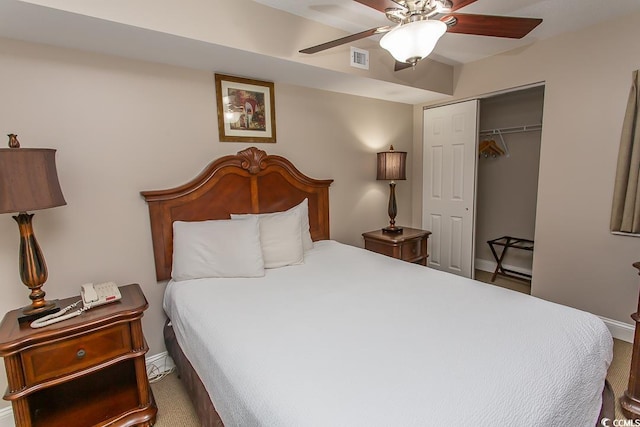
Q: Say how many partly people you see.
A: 0